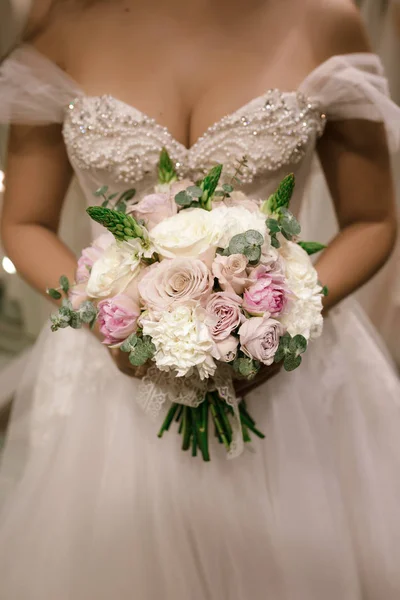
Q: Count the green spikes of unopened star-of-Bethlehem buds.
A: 5